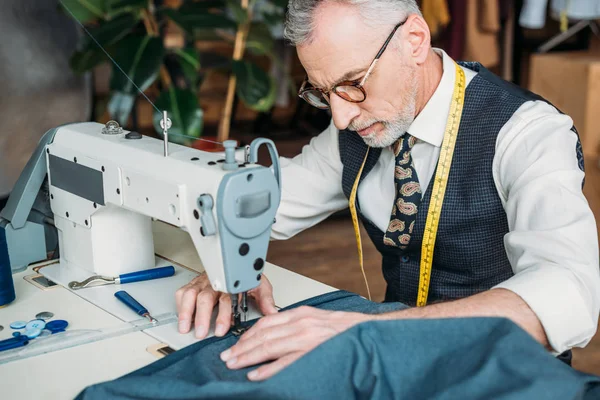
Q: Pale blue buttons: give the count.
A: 3